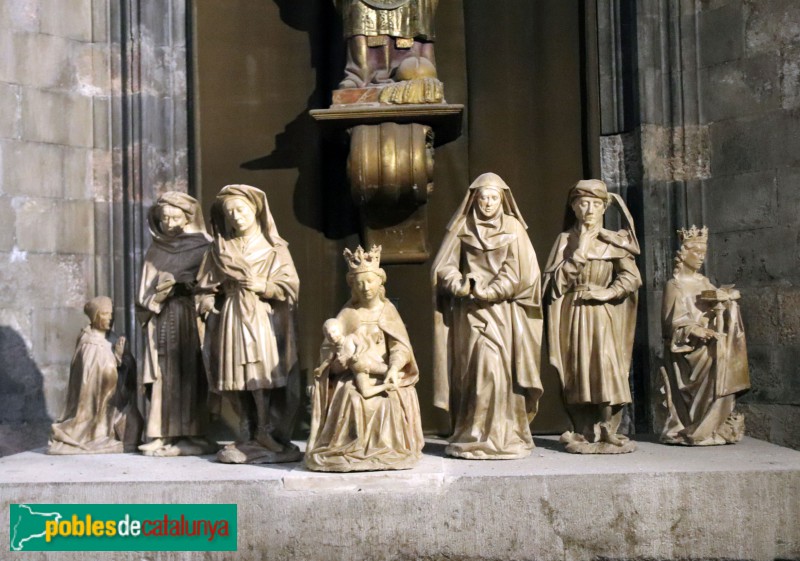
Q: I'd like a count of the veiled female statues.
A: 1